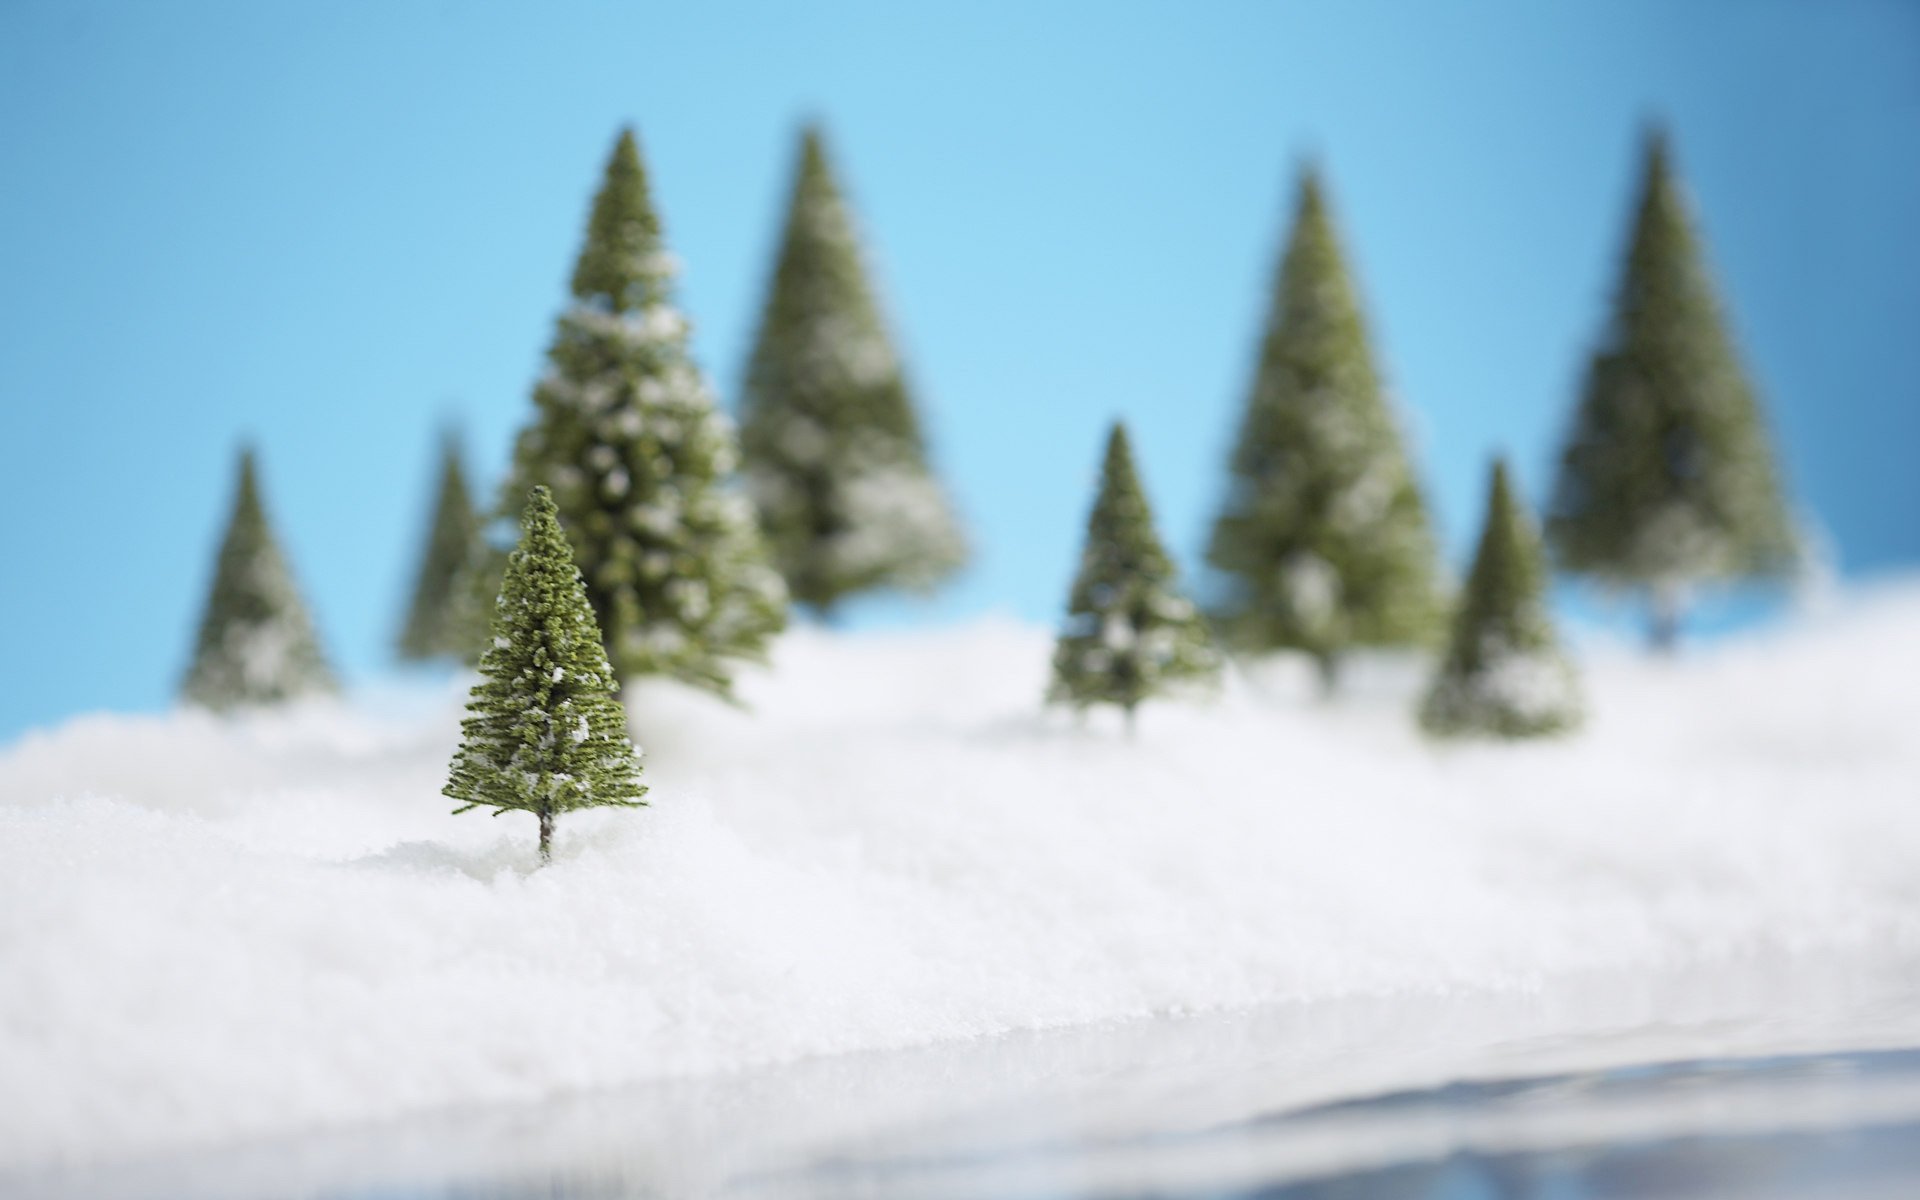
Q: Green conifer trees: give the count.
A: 9